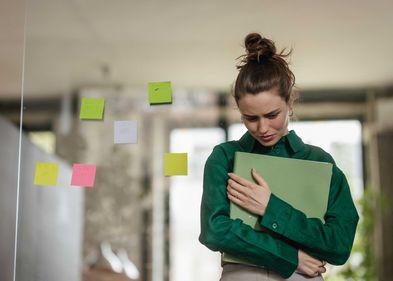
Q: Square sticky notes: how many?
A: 6